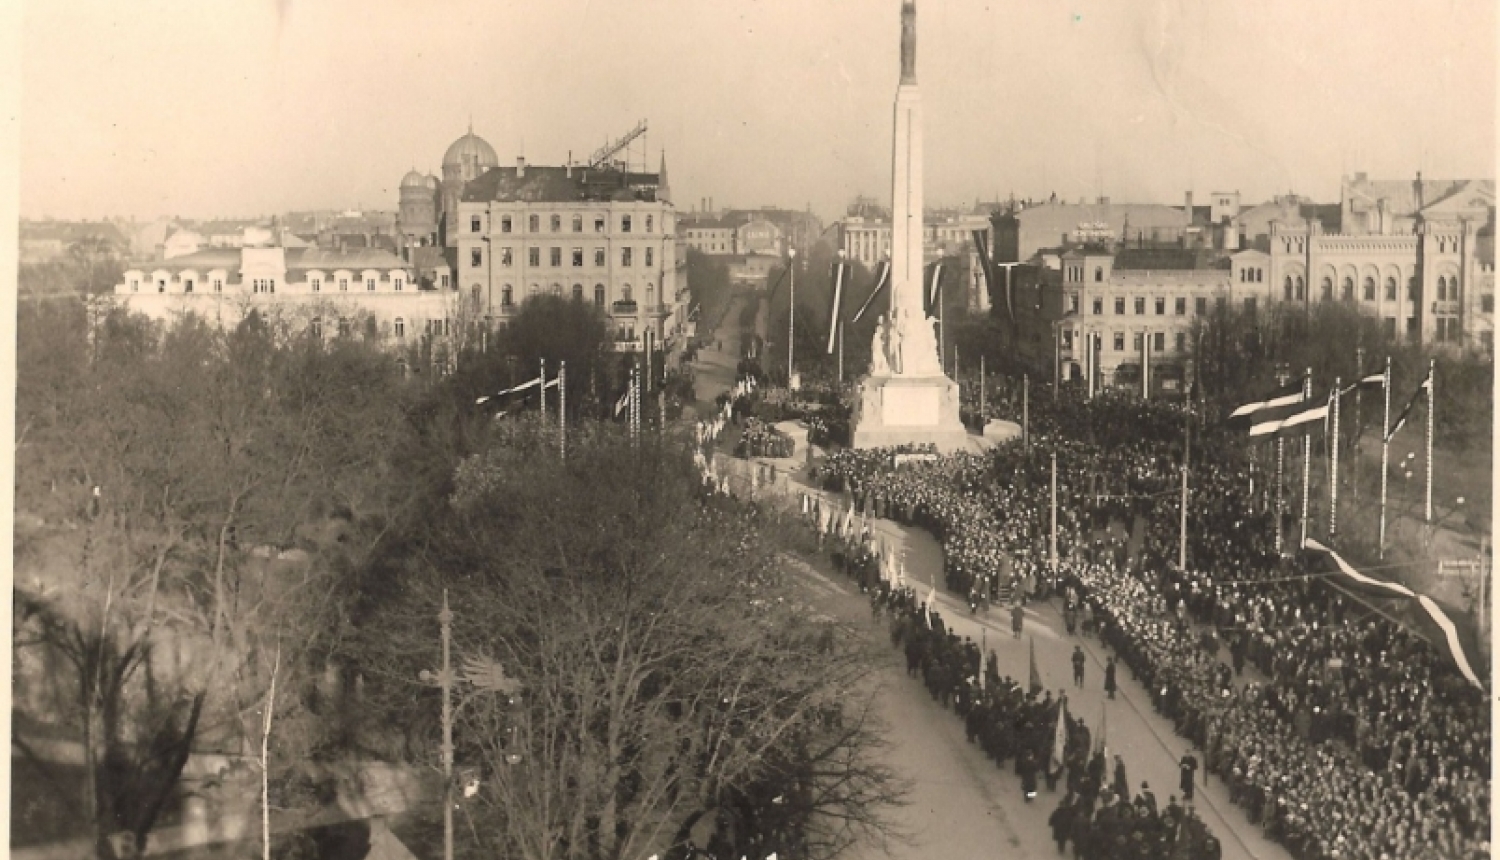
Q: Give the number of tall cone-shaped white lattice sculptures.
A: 0